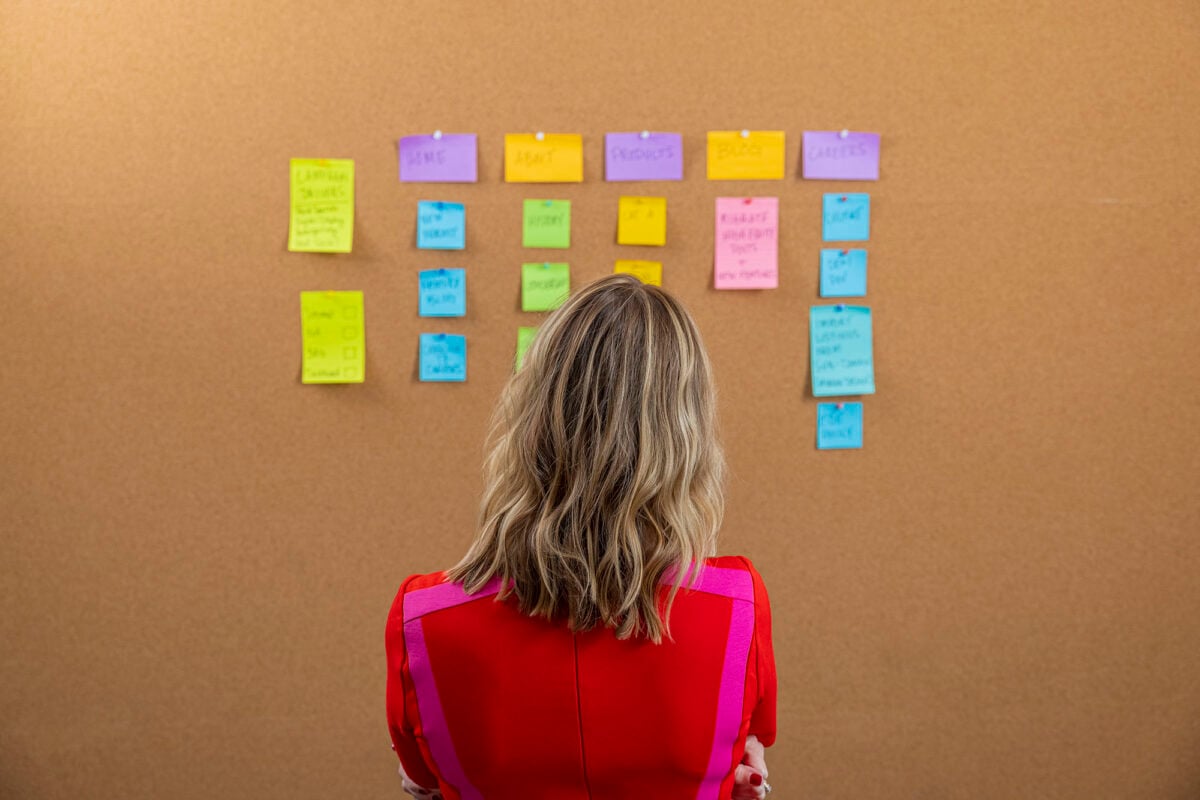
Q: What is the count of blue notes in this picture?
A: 7